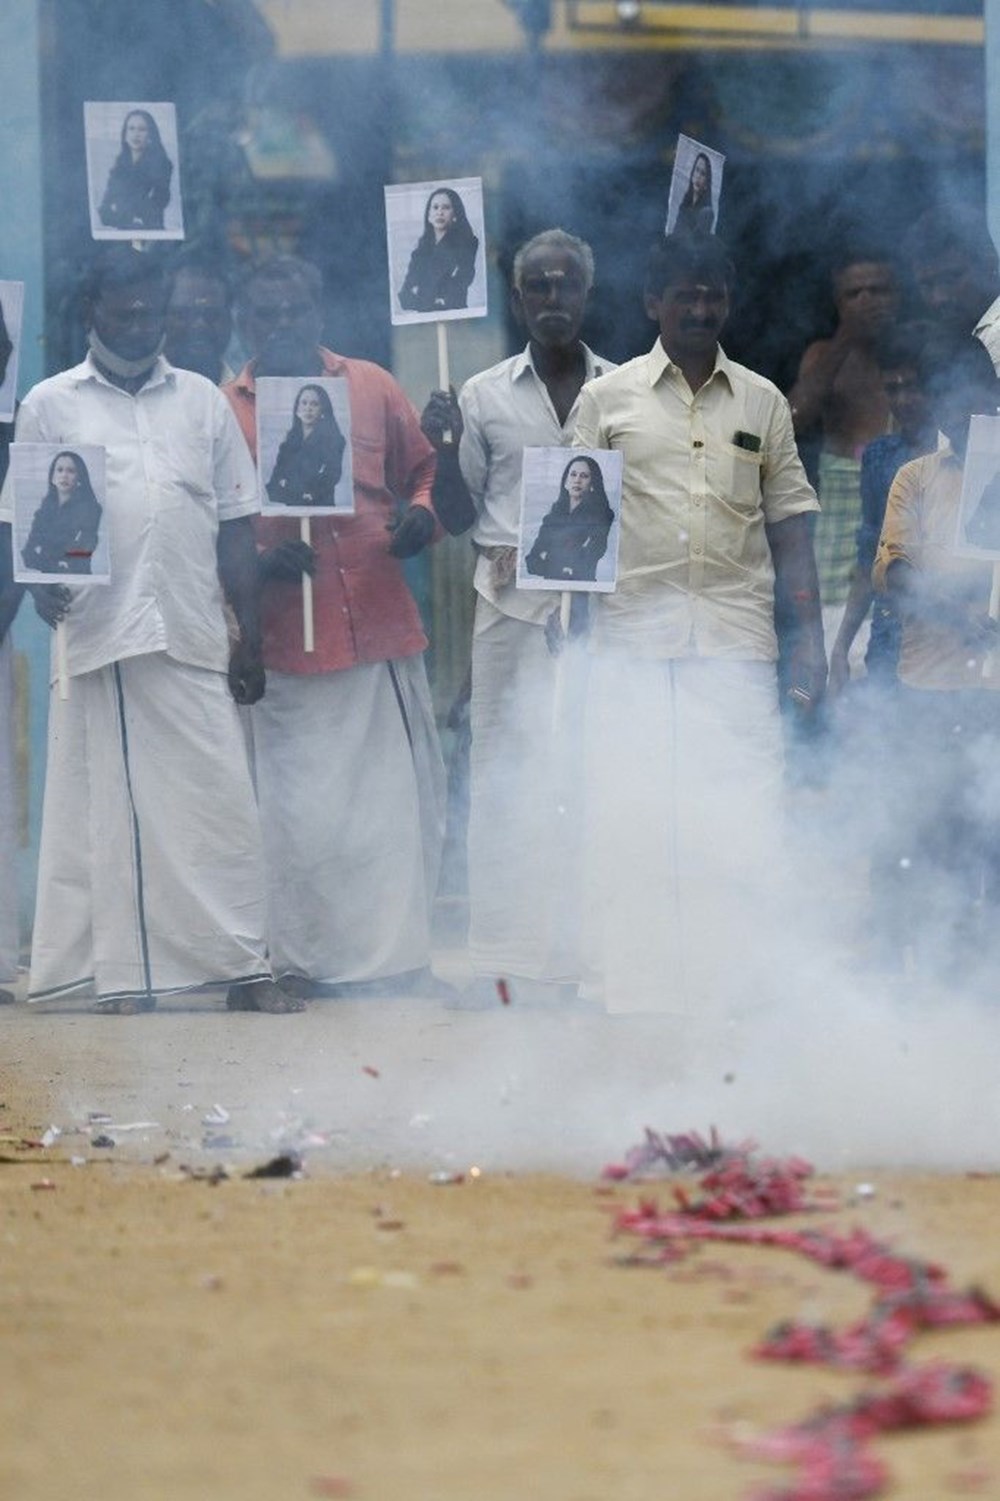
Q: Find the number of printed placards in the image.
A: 8